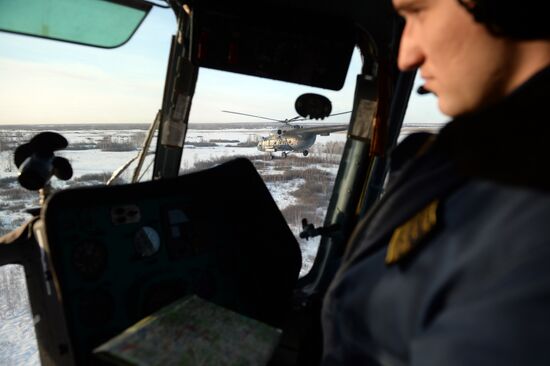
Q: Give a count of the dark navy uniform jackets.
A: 1